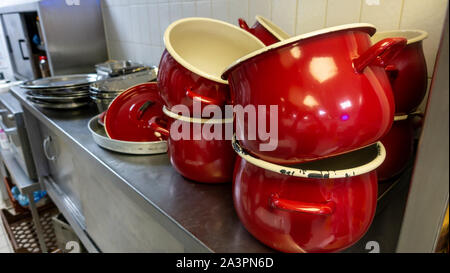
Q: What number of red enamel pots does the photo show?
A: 7